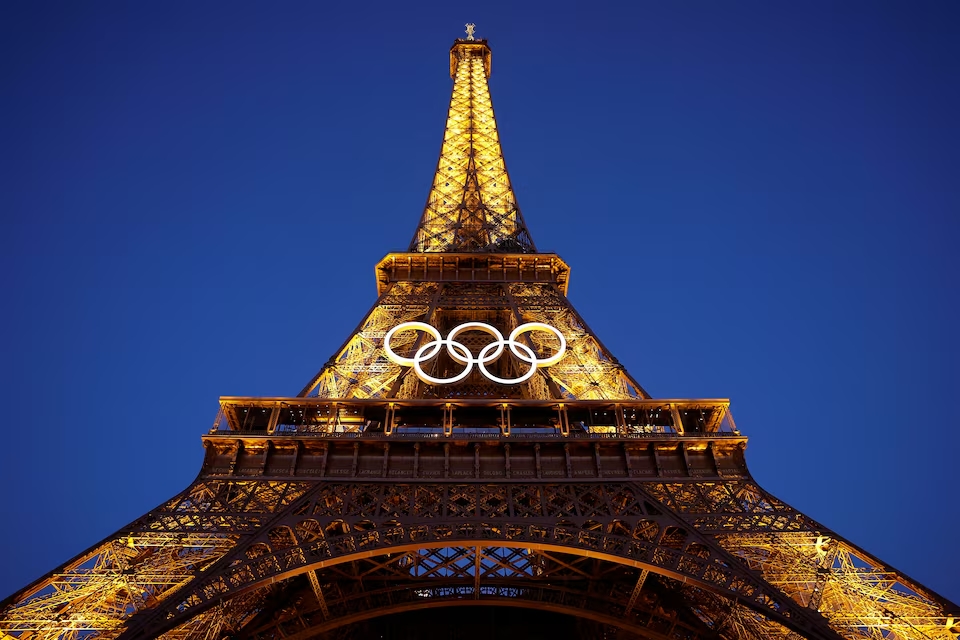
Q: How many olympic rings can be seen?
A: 5